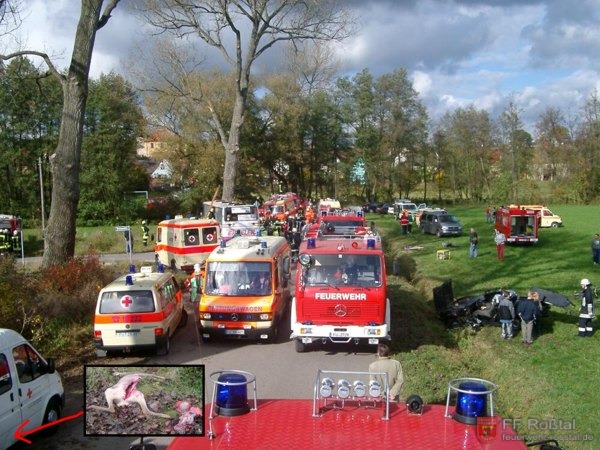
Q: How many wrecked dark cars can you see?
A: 1